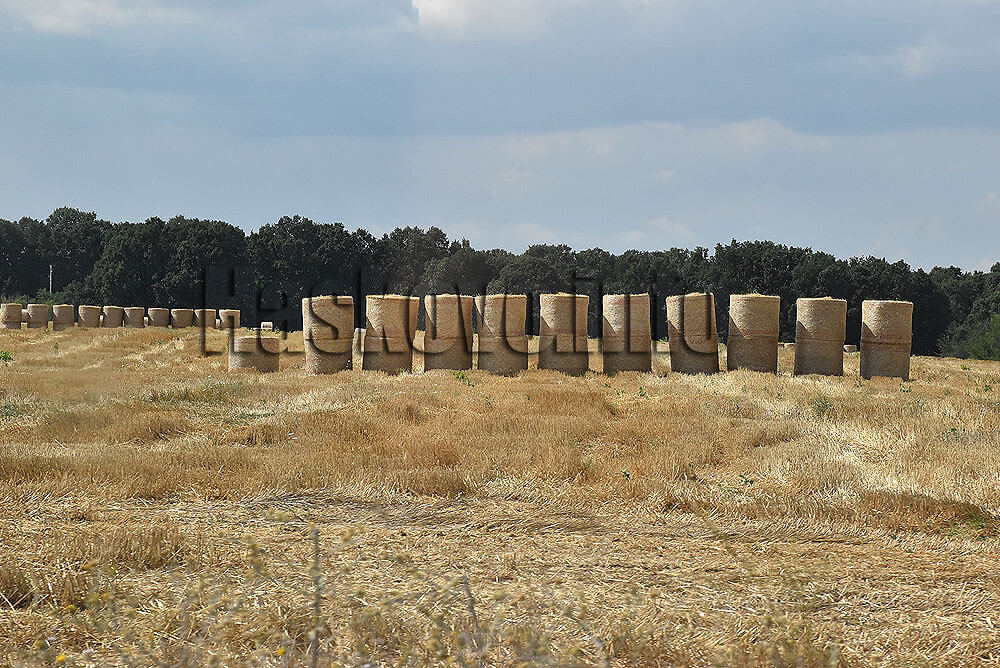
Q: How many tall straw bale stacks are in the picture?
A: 10